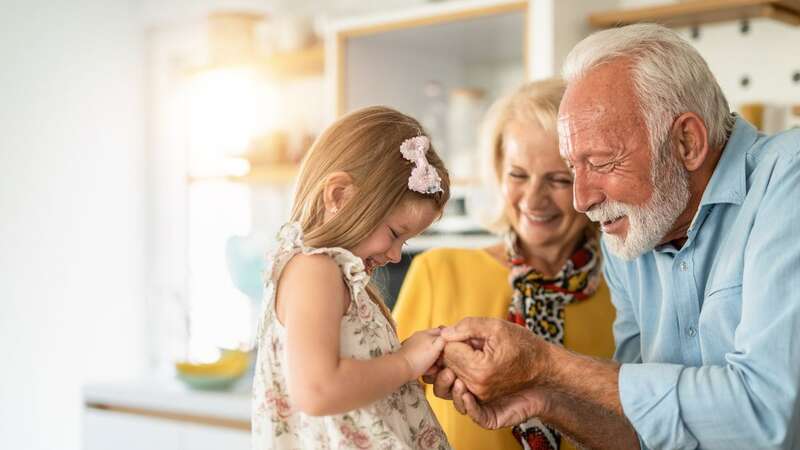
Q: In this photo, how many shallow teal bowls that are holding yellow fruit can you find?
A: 1